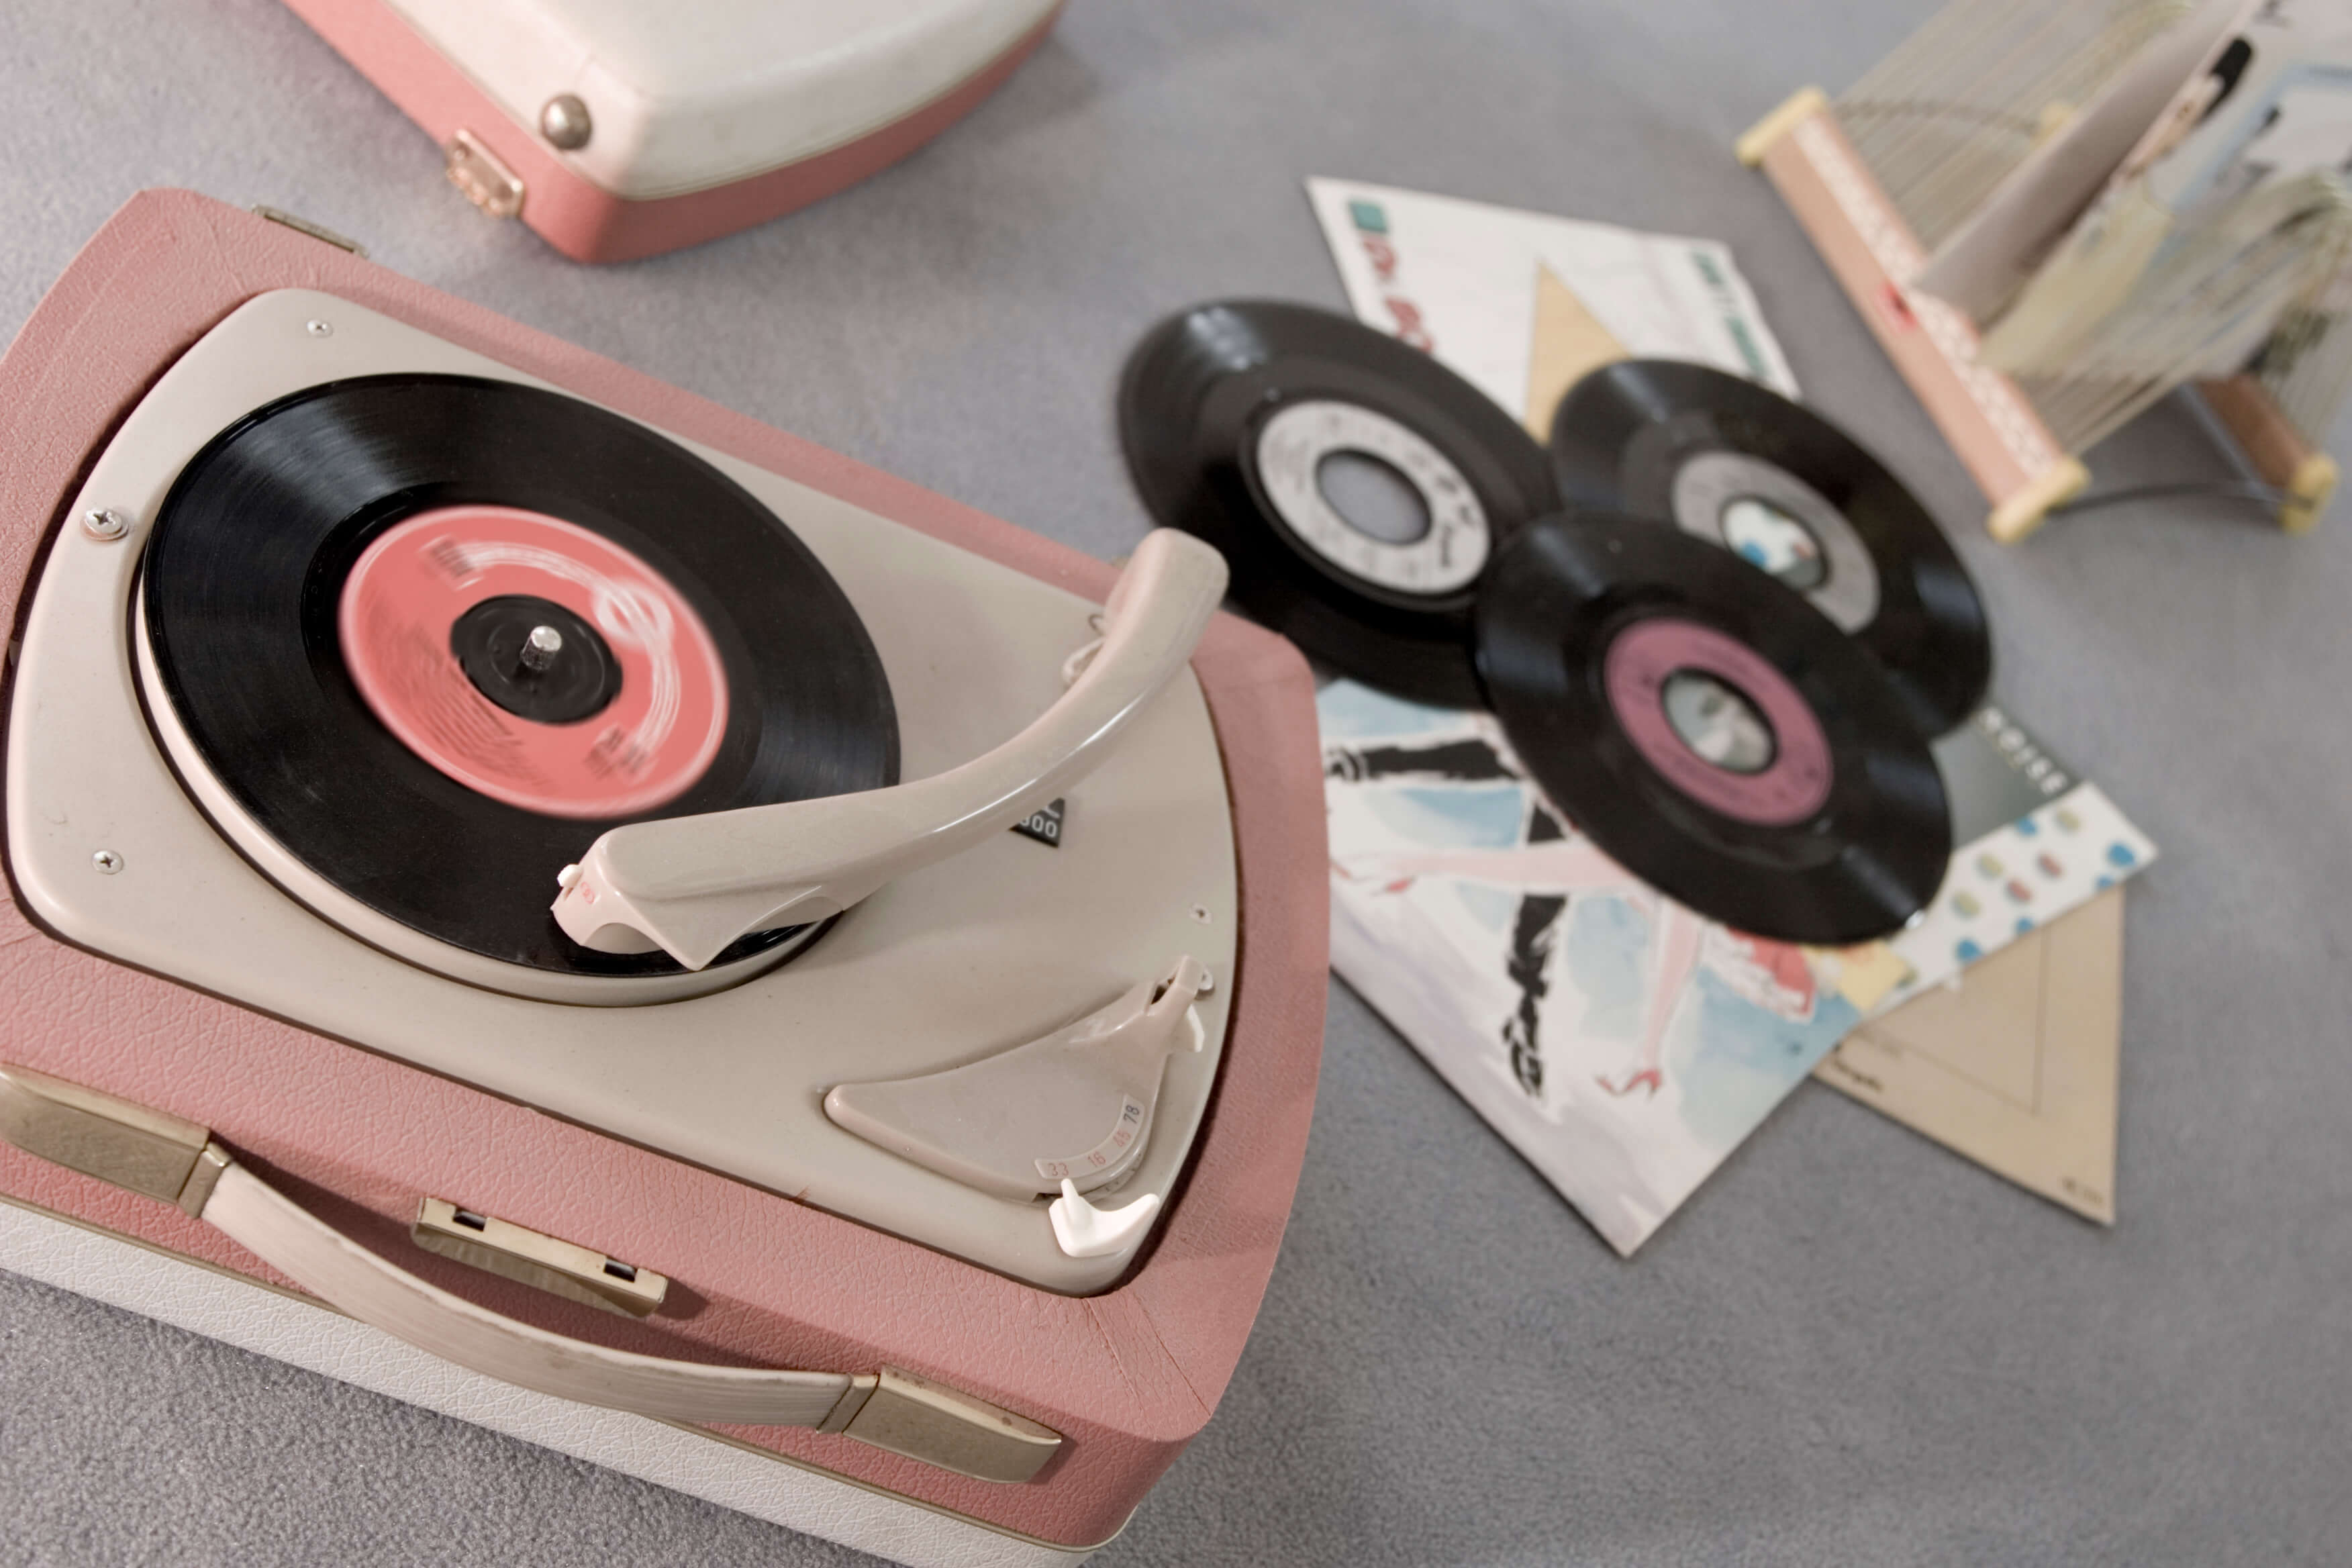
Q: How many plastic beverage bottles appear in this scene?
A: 0